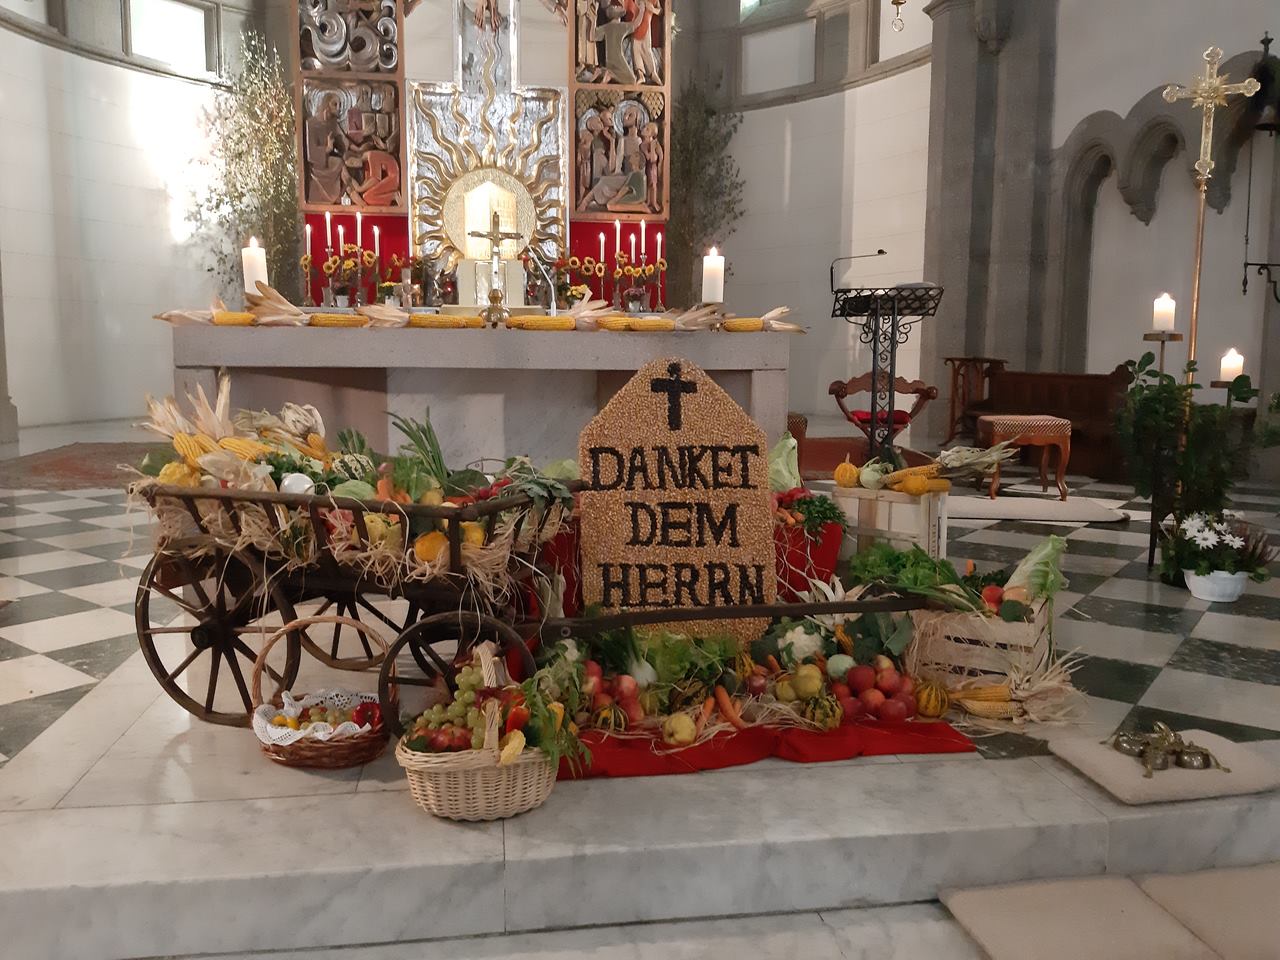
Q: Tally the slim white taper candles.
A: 10